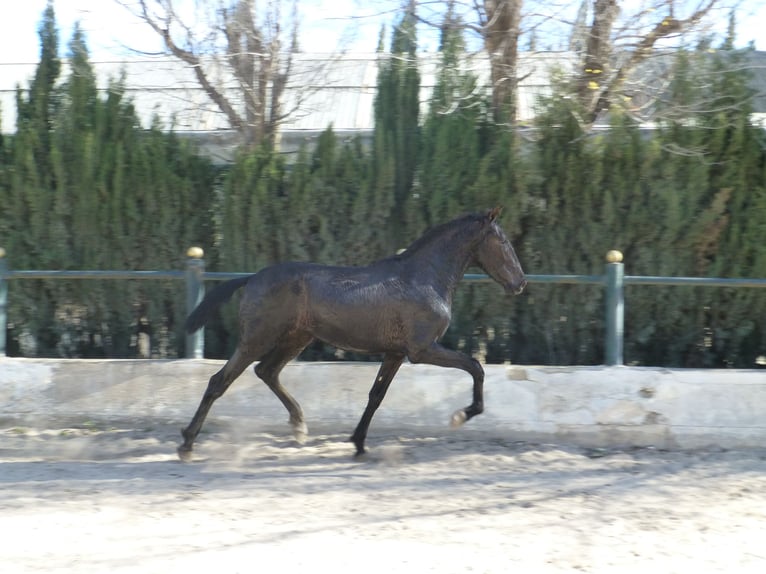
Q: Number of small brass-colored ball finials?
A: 3